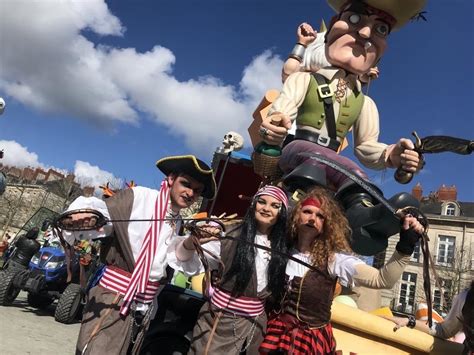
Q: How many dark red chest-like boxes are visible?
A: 1